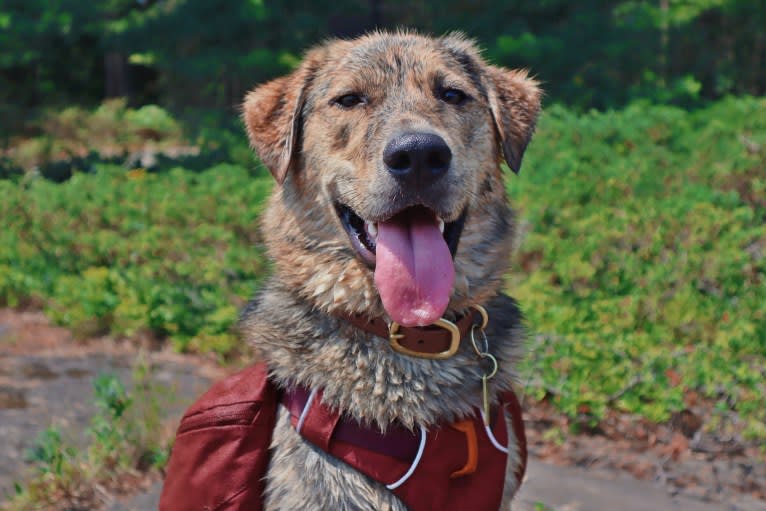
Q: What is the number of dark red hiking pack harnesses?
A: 1